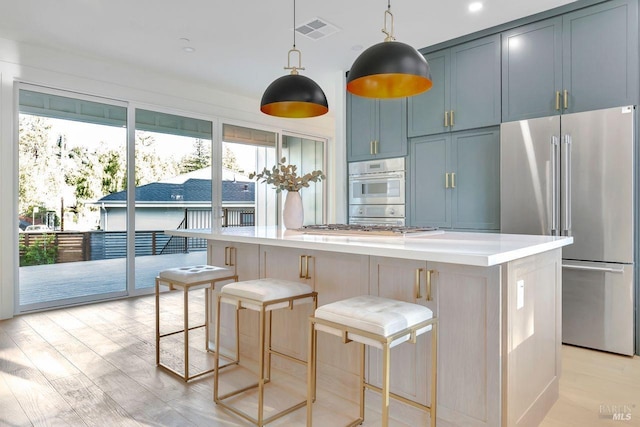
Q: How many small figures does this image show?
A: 0